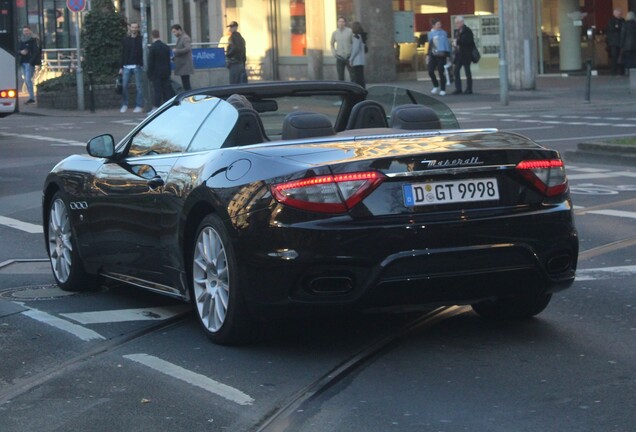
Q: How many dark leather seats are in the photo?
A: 4